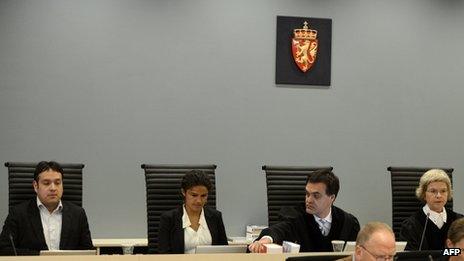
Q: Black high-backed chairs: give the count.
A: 4